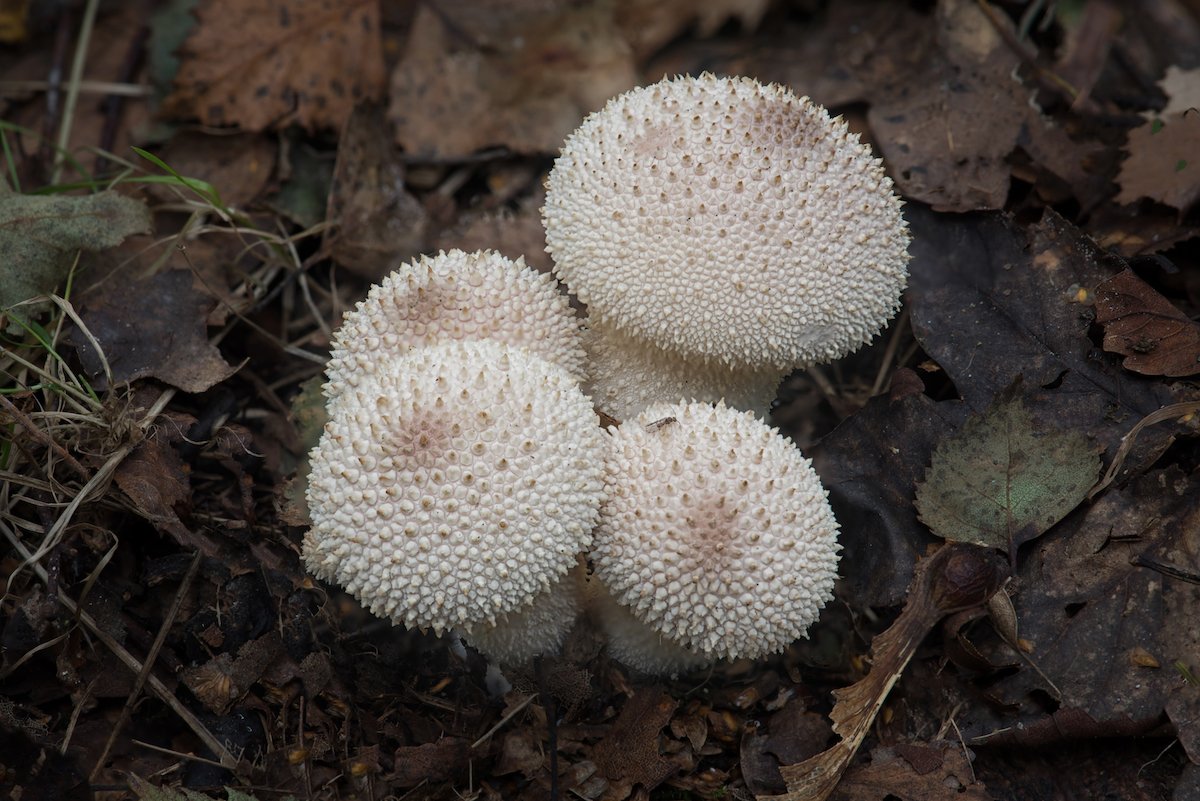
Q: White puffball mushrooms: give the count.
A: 4